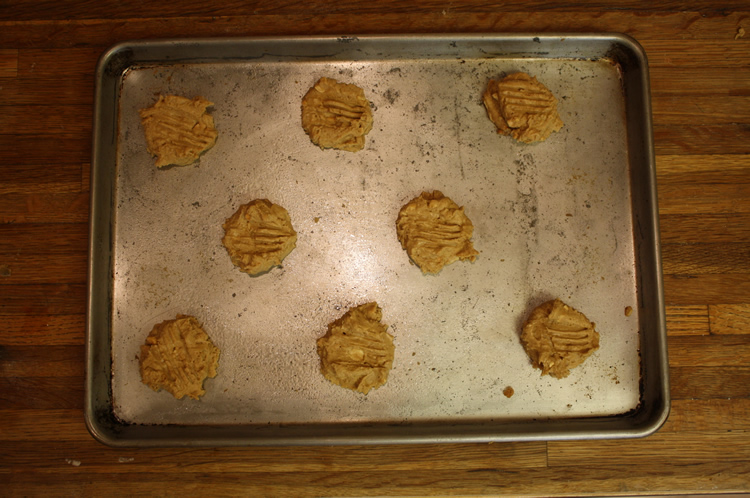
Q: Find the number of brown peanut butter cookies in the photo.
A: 8